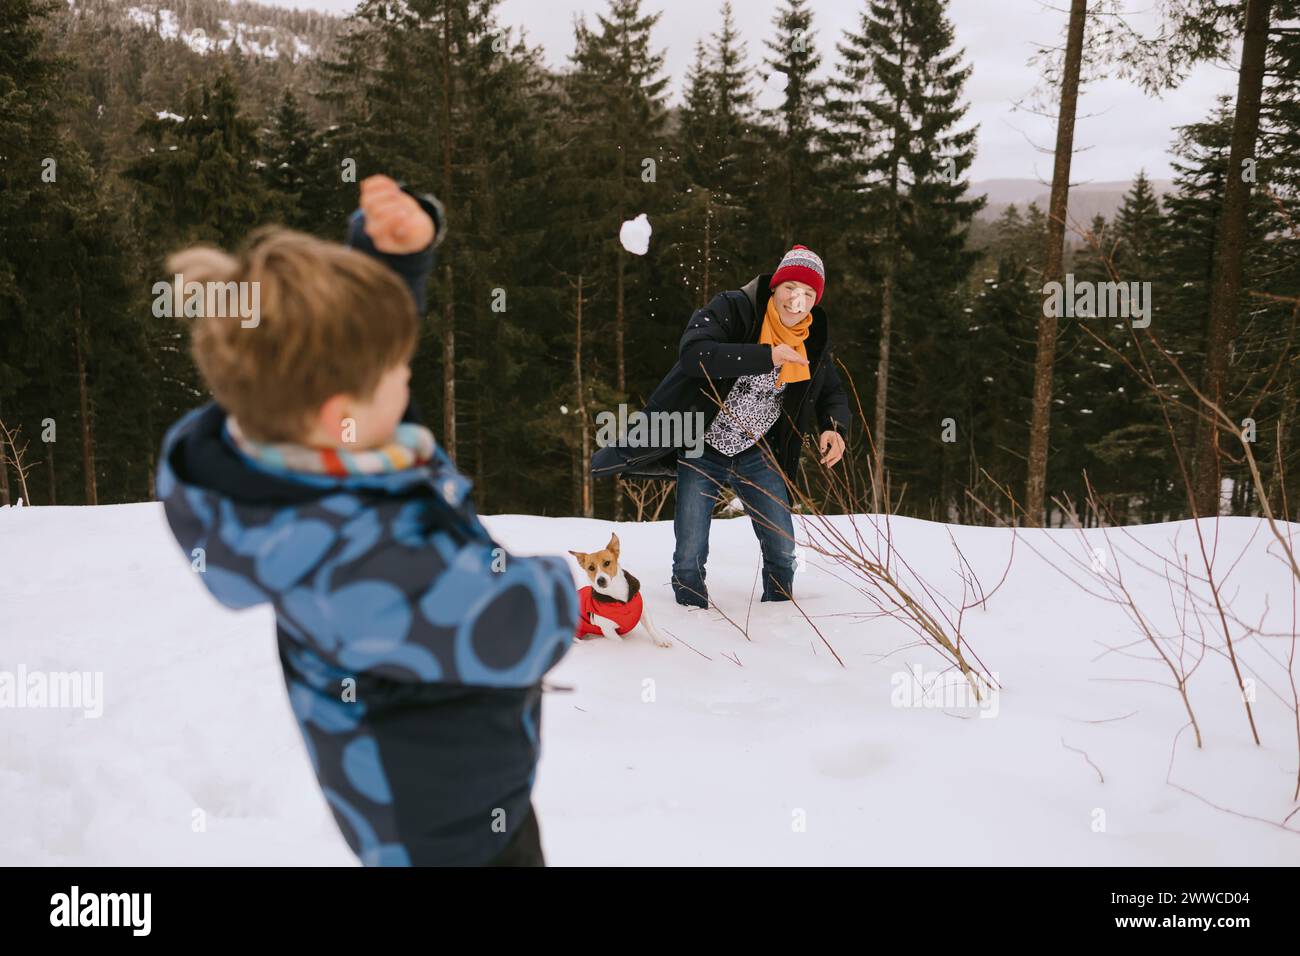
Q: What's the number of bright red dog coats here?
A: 1